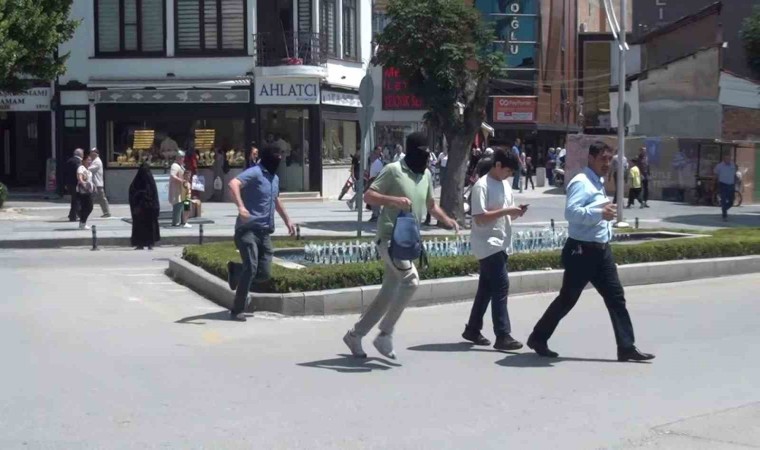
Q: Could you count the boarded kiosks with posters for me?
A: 1